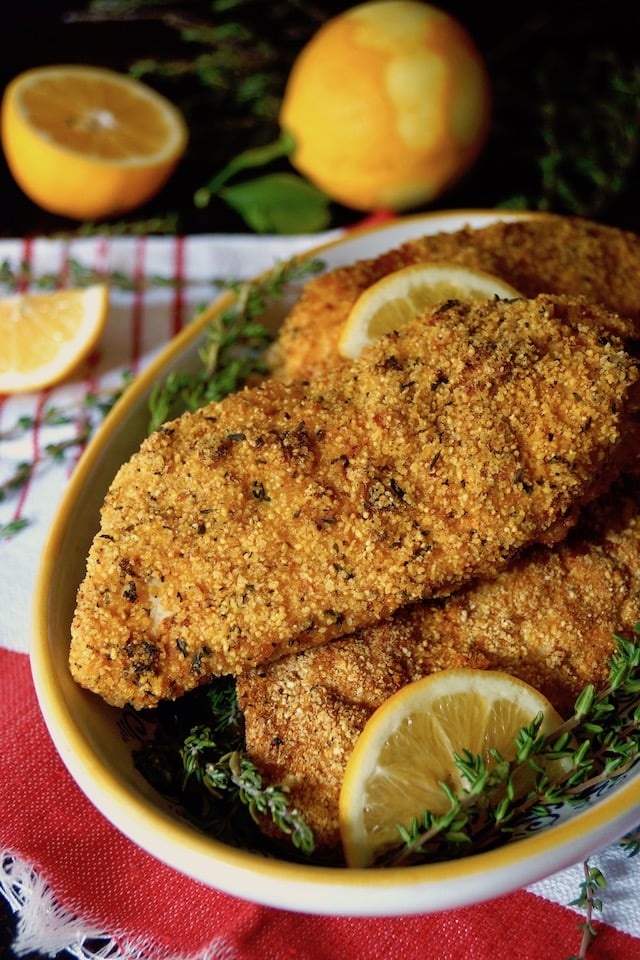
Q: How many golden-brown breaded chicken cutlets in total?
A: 3